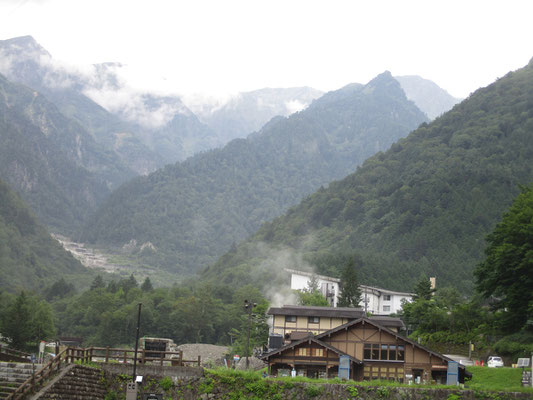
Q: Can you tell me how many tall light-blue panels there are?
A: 2